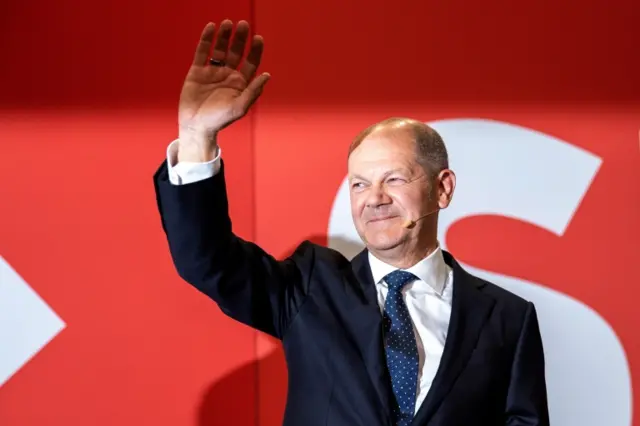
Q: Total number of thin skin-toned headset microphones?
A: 1